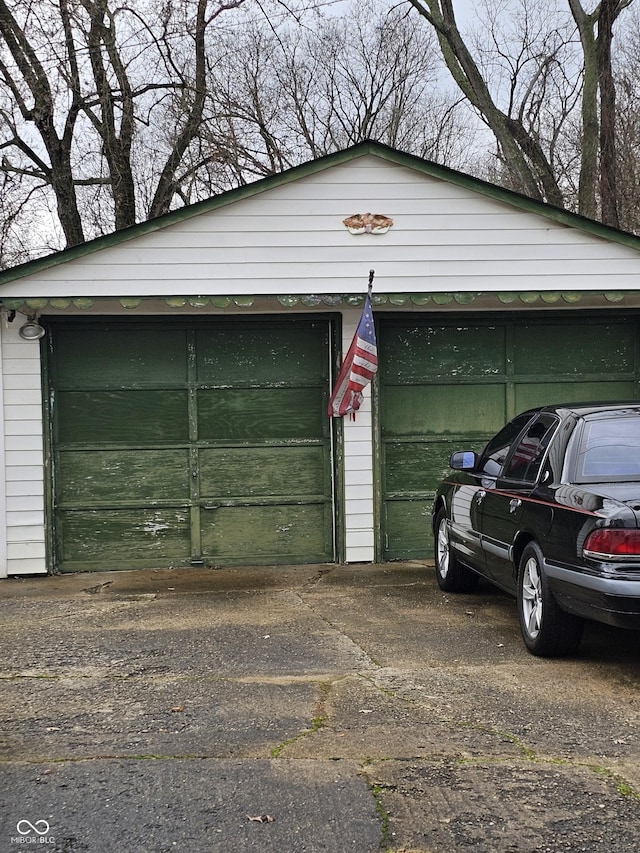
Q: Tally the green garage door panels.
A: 14